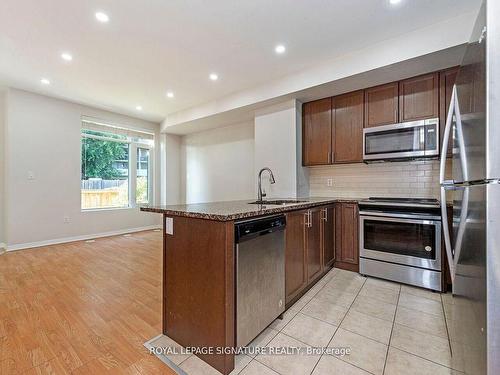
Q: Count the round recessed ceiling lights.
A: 8